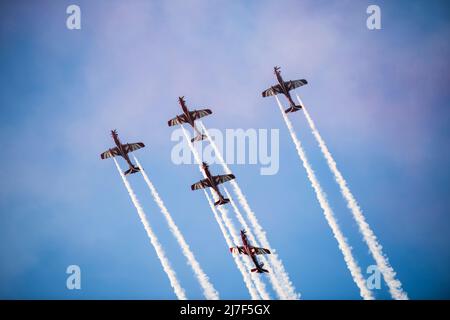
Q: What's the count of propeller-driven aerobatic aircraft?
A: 5